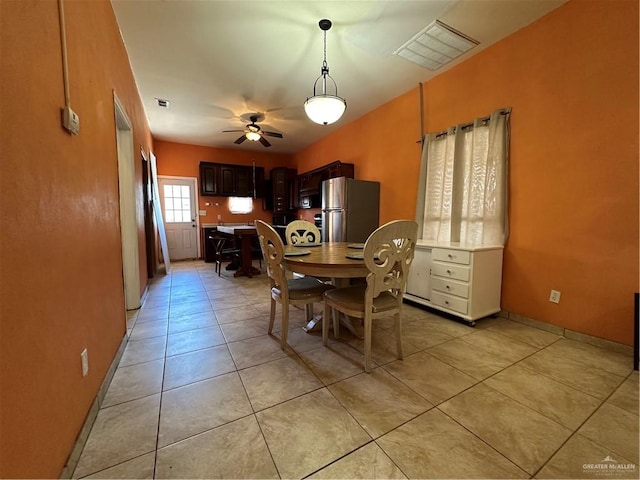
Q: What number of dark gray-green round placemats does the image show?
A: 4